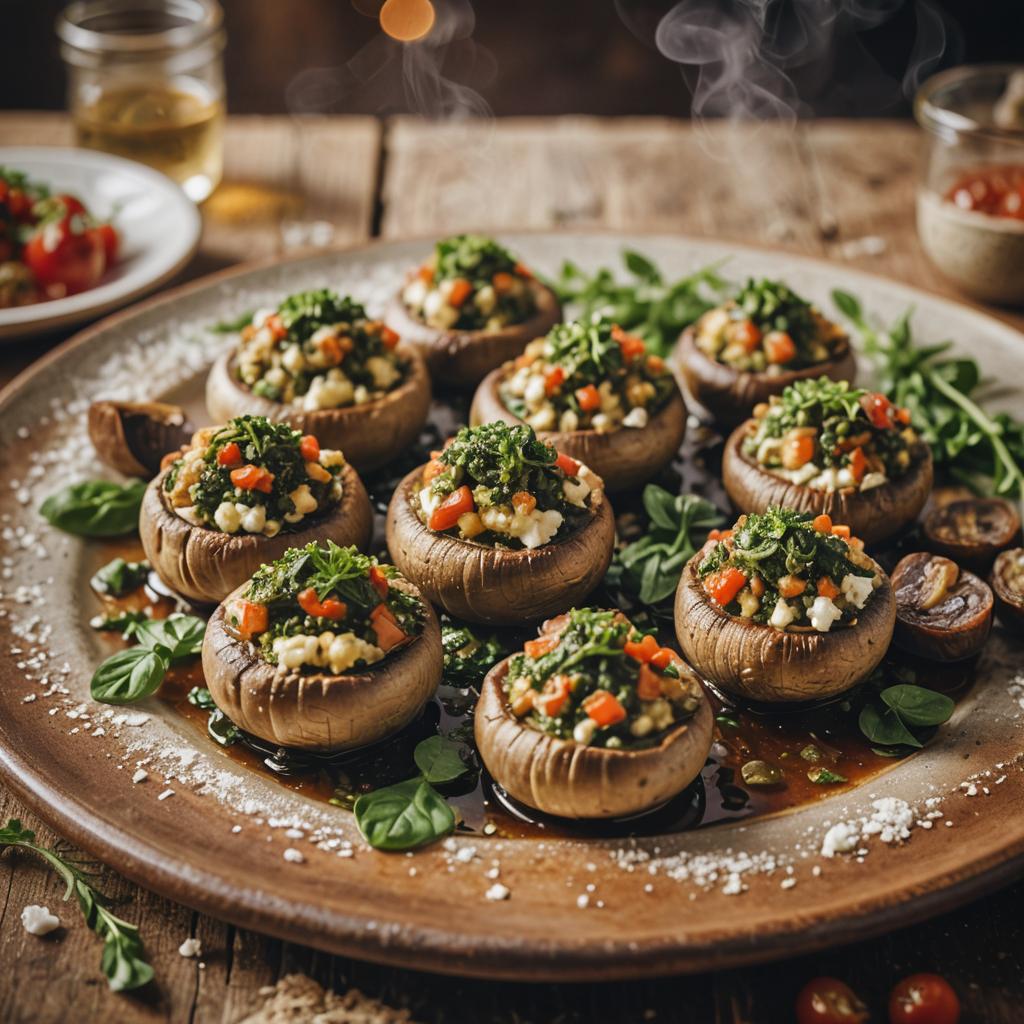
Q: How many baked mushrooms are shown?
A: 10